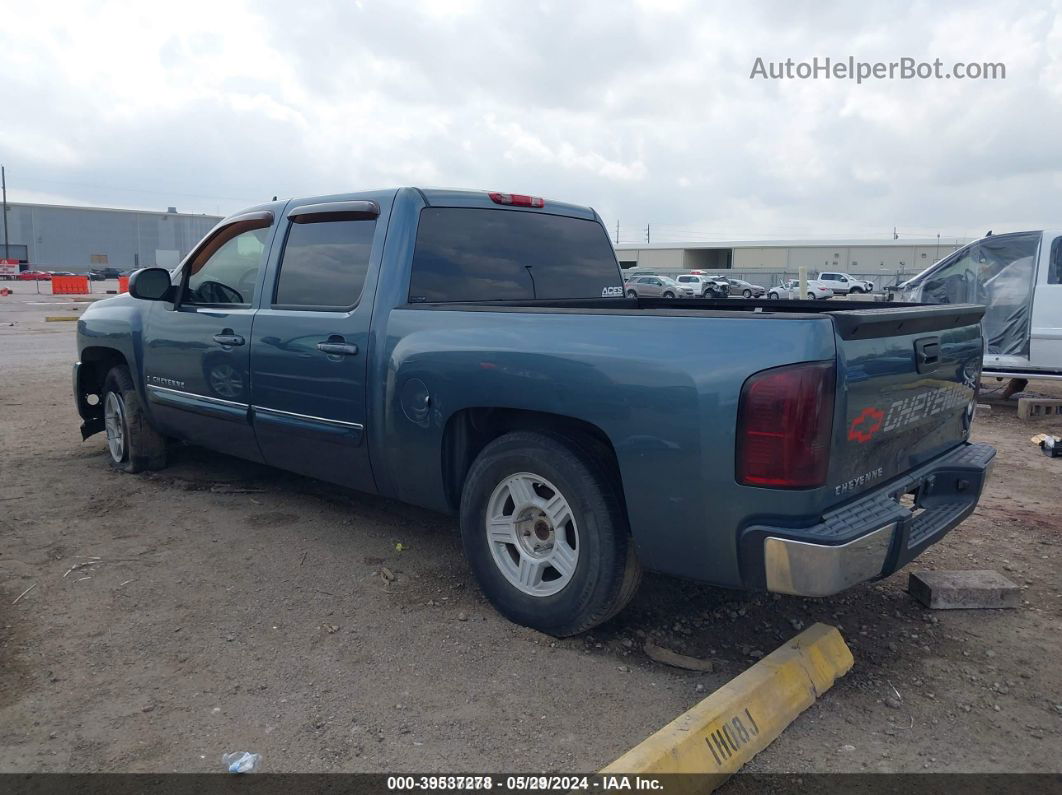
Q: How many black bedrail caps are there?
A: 2